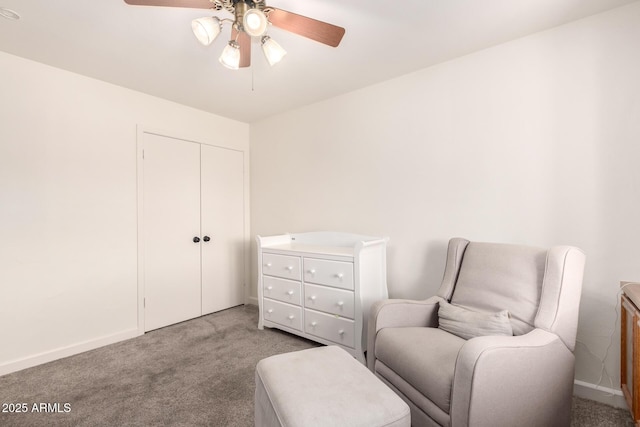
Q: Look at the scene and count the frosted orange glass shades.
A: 0